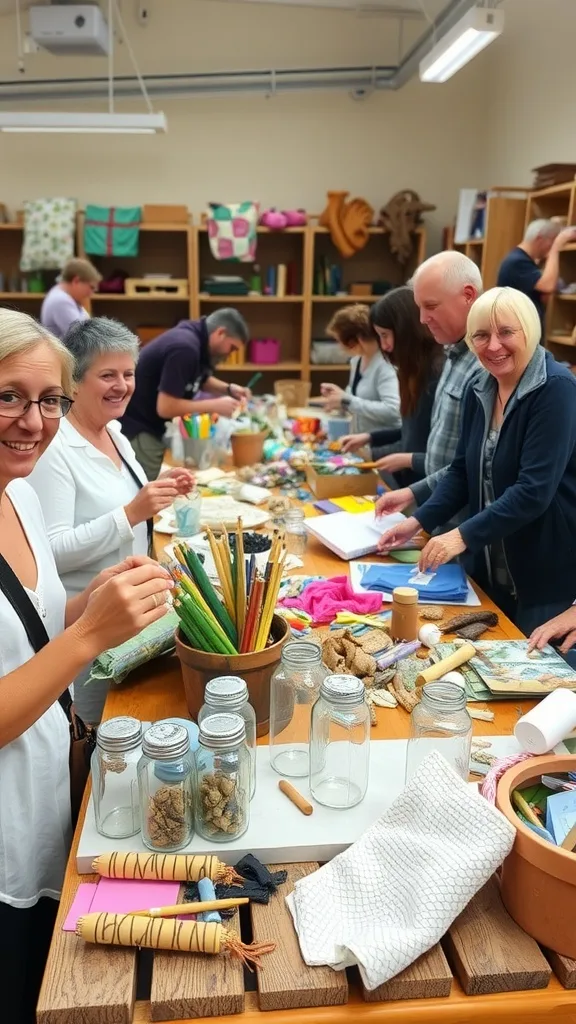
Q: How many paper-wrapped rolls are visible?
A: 2